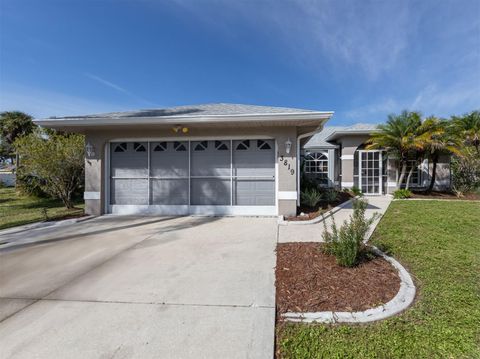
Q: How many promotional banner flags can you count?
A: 0